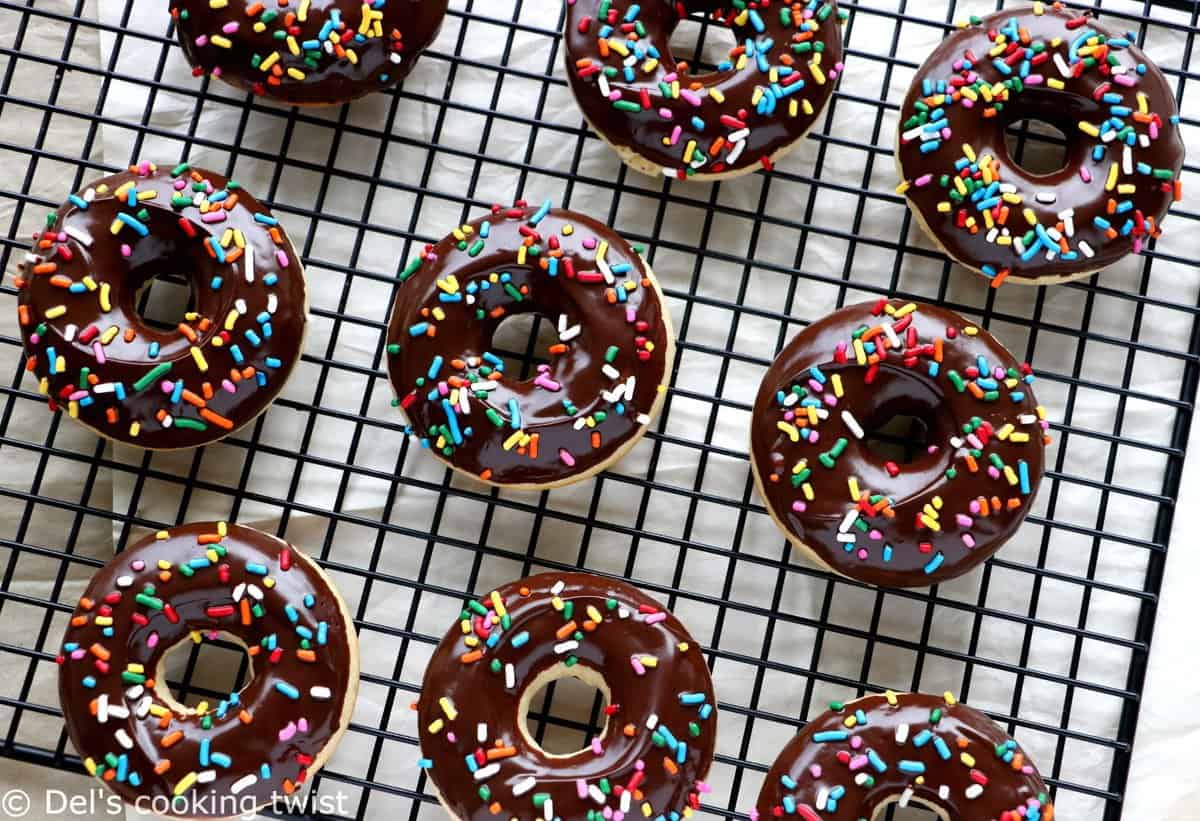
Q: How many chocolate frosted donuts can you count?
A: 9